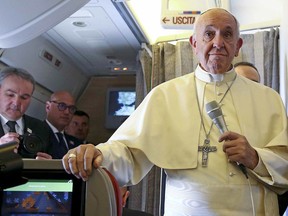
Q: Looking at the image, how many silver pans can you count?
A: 0